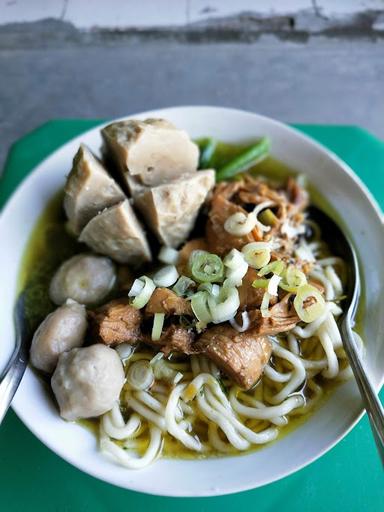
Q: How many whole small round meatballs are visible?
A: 3